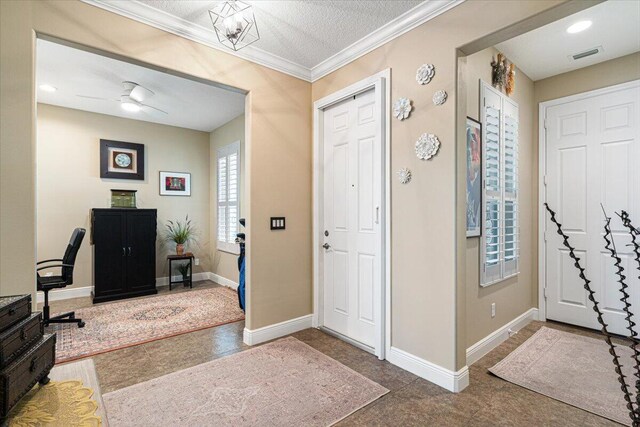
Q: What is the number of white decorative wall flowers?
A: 5